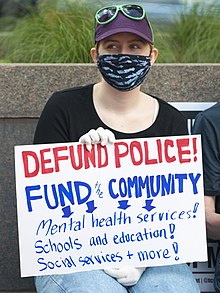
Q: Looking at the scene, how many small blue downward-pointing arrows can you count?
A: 4